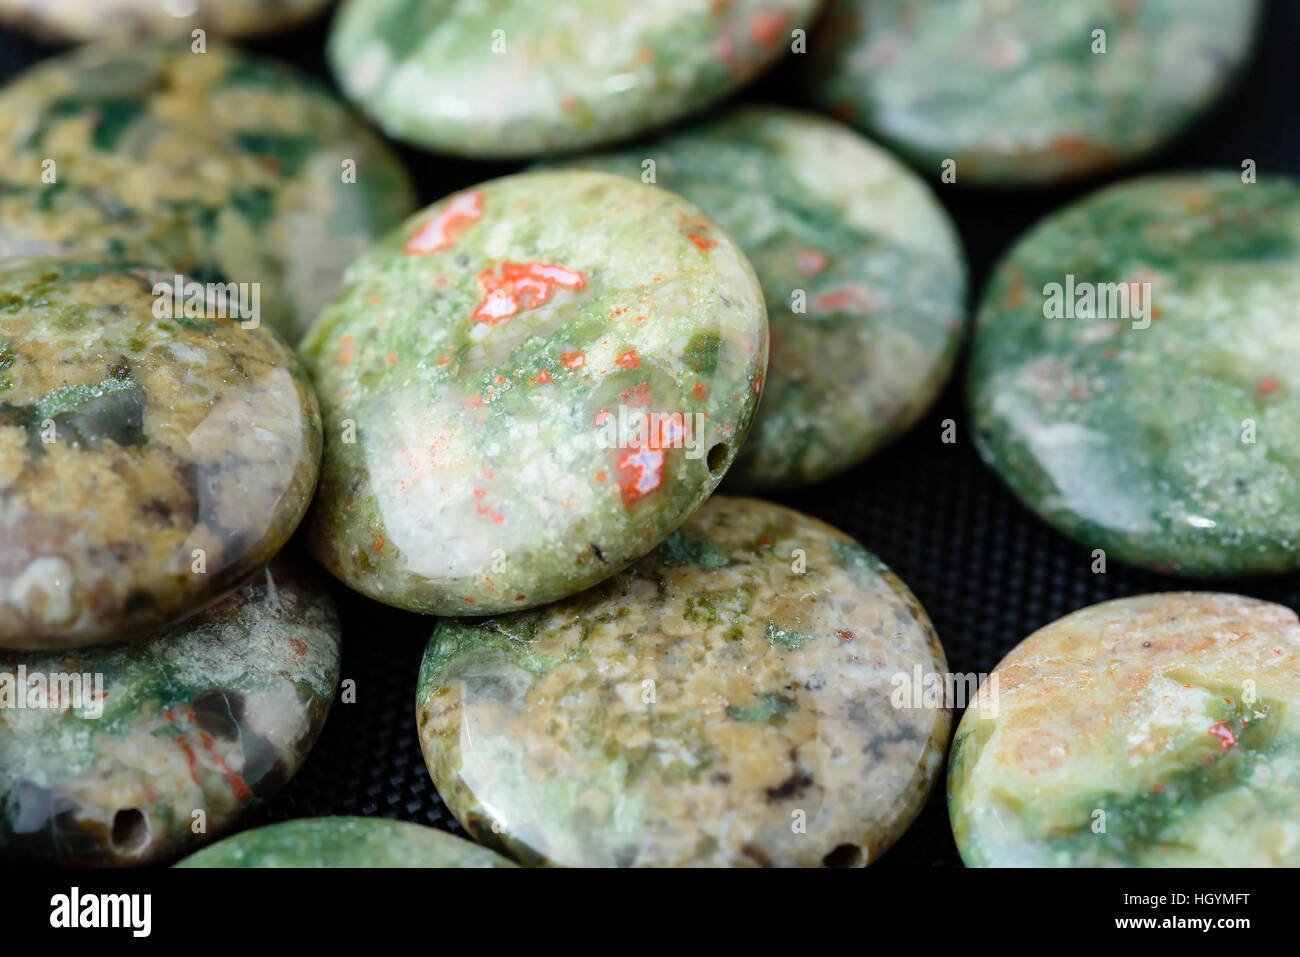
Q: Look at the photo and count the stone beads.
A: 12